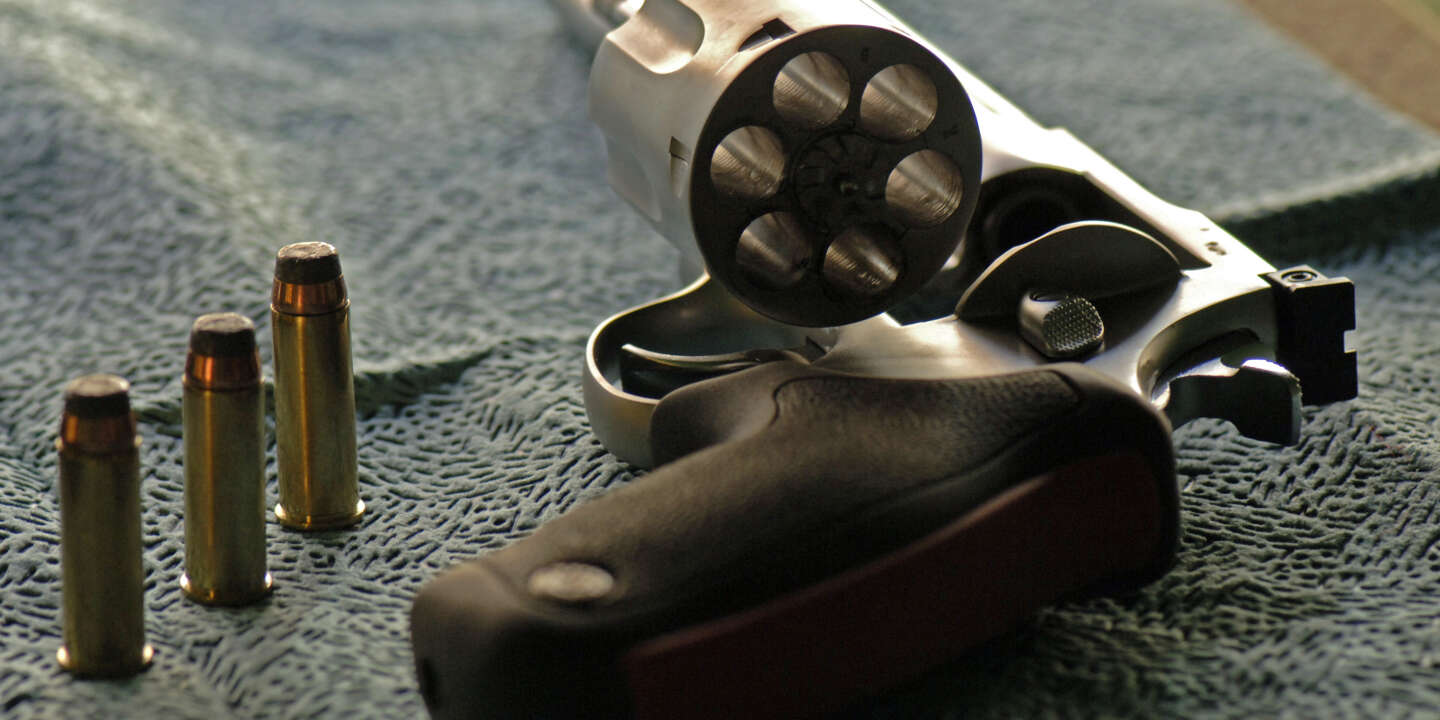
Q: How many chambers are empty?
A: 6